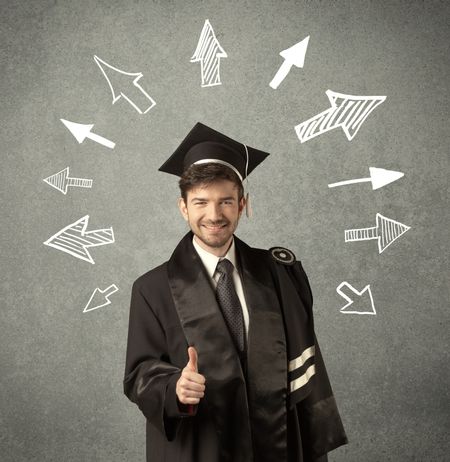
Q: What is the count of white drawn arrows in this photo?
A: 11